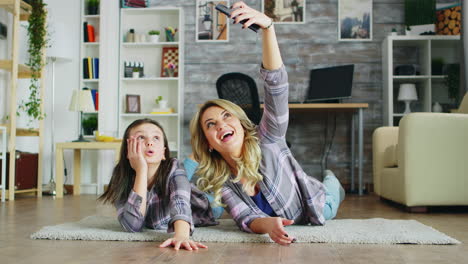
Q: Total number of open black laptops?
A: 1